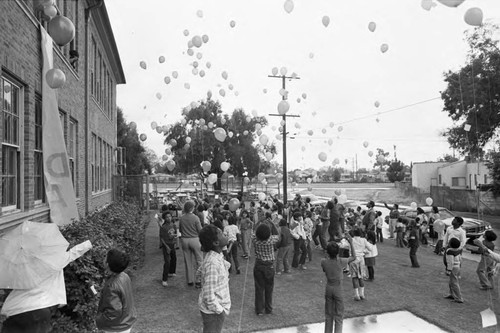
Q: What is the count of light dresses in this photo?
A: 1